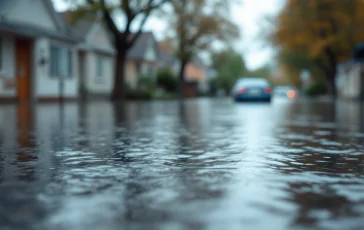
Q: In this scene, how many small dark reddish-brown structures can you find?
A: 1